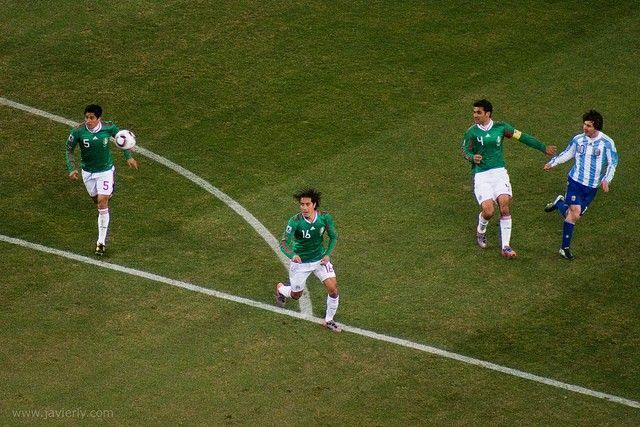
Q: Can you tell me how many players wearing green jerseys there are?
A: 3